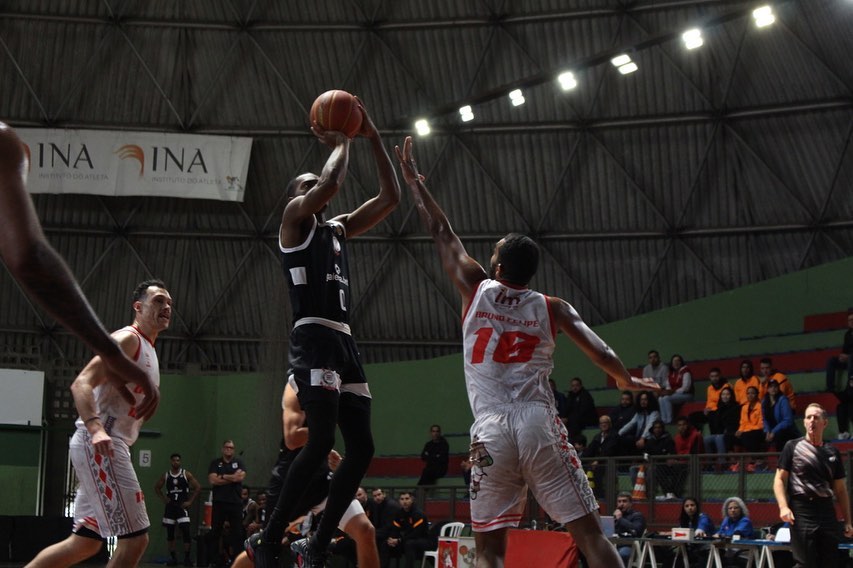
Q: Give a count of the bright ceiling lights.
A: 7